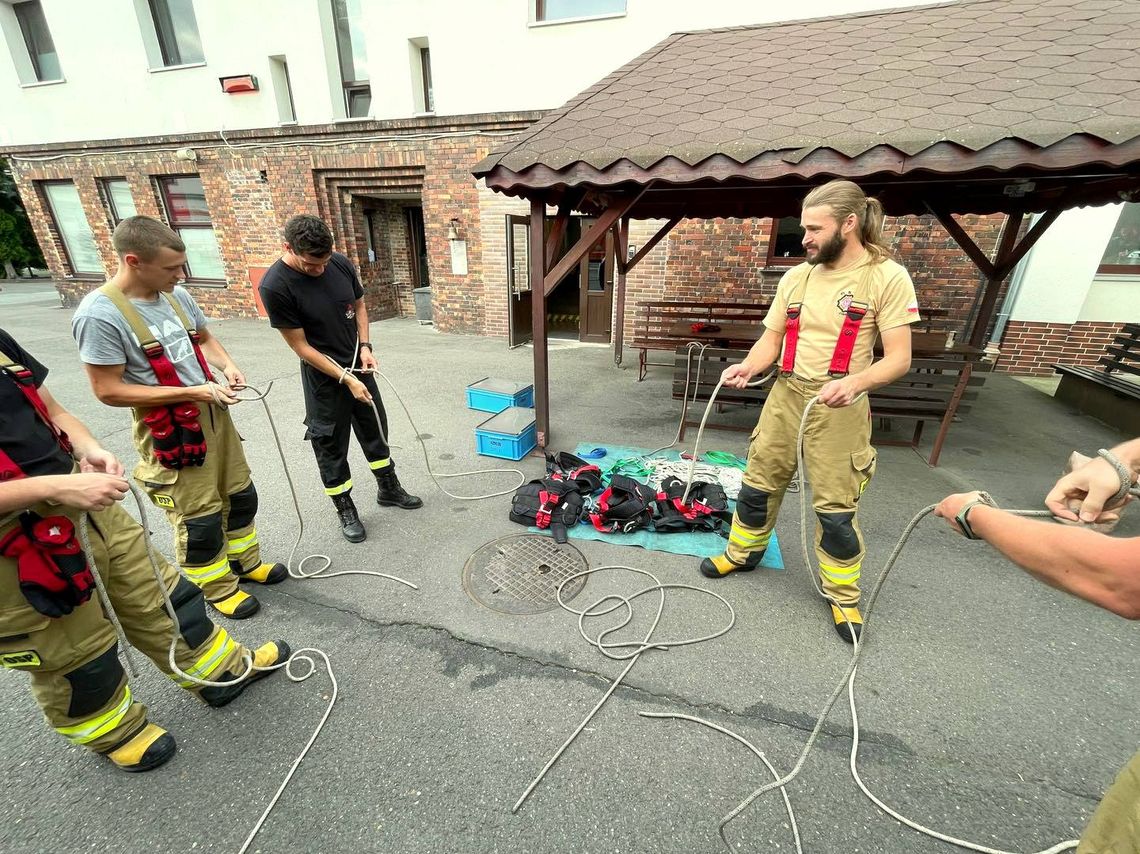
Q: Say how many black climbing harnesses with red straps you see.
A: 4